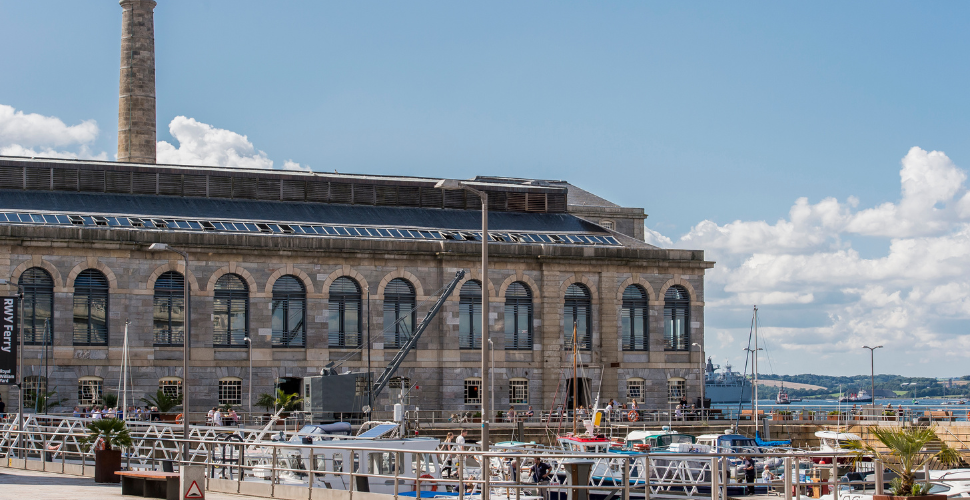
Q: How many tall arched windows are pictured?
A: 12